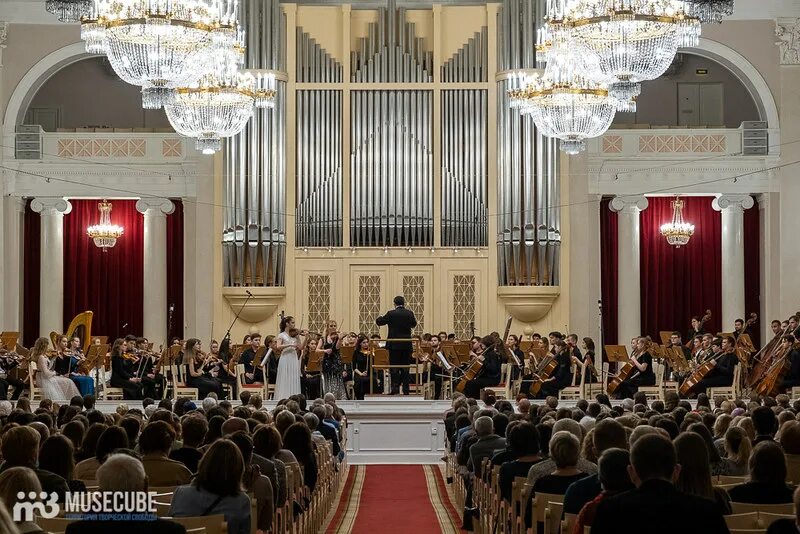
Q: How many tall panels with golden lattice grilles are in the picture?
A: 4